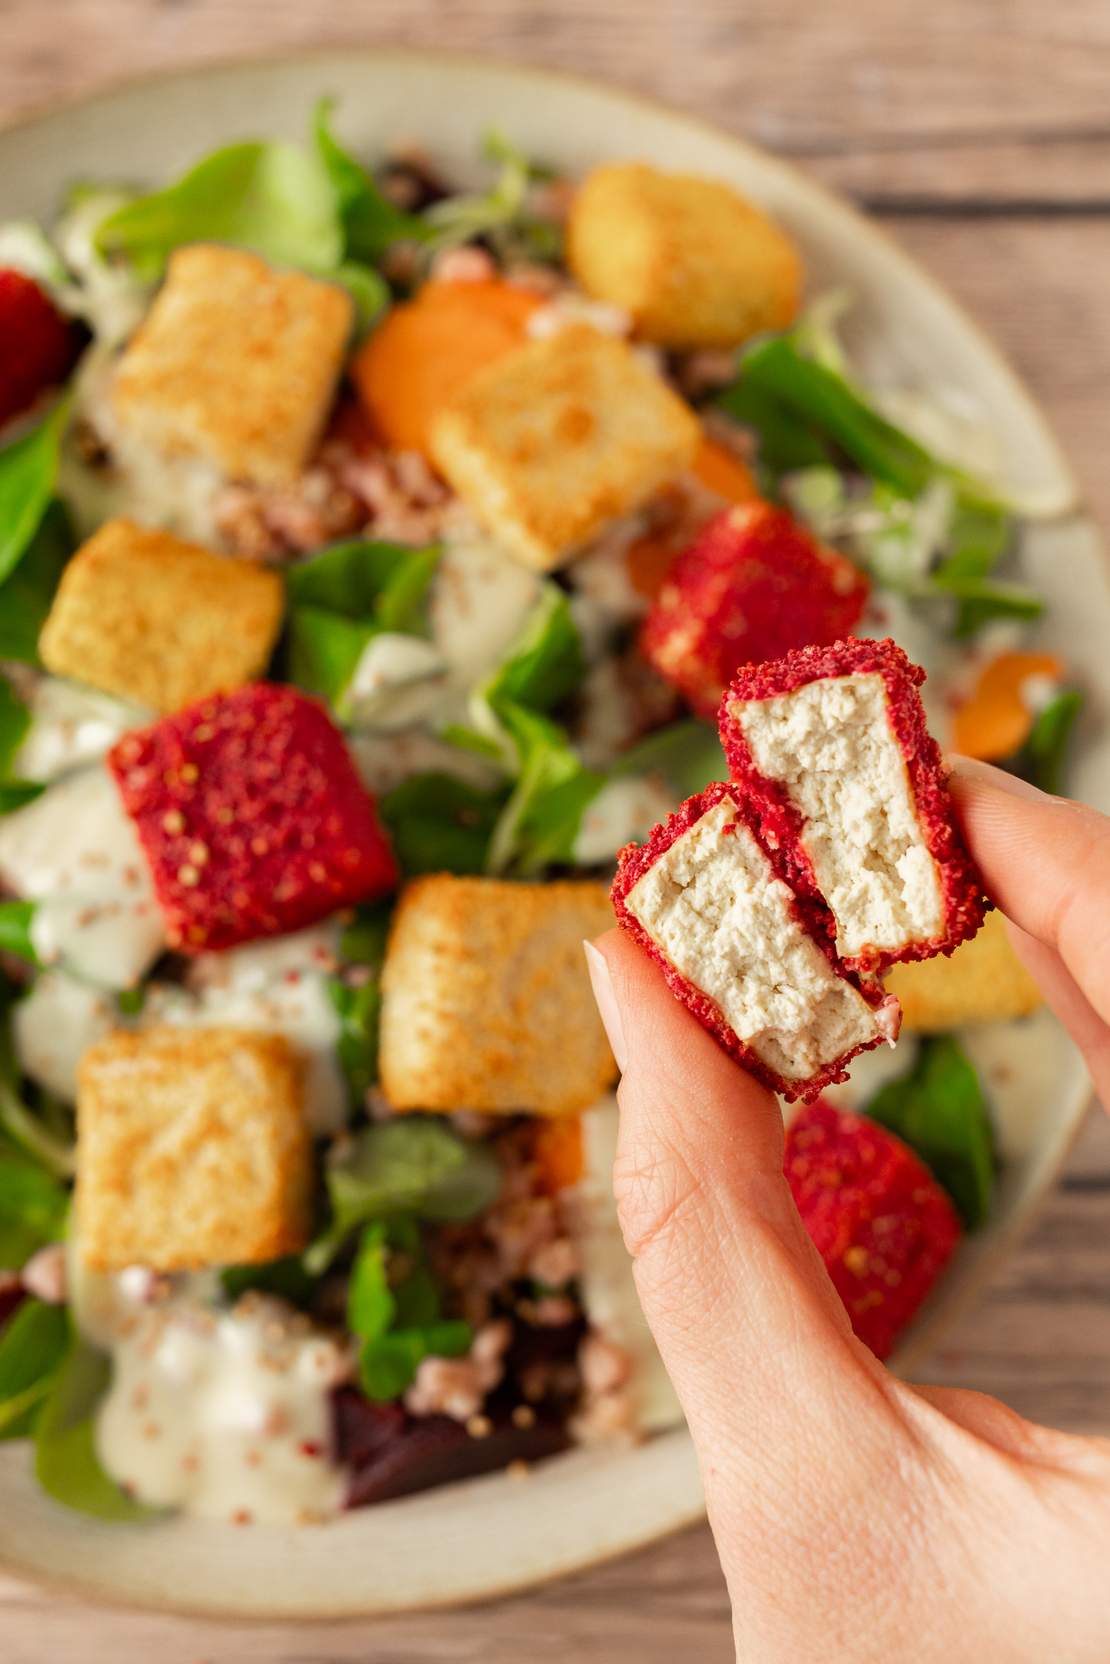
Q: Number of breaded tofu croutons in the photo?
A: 12